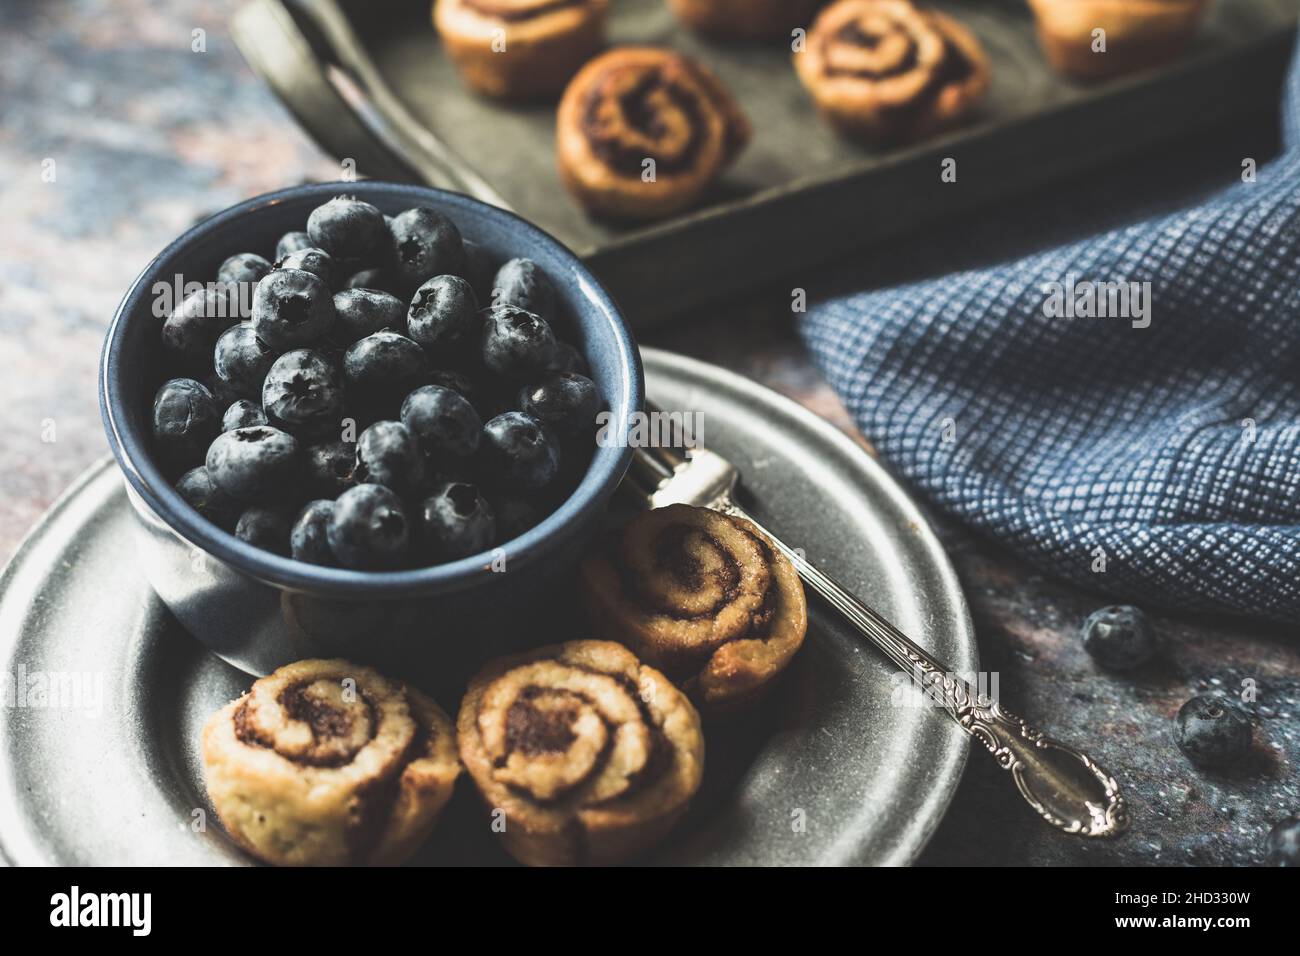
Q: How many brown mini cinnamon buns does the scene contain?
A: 8